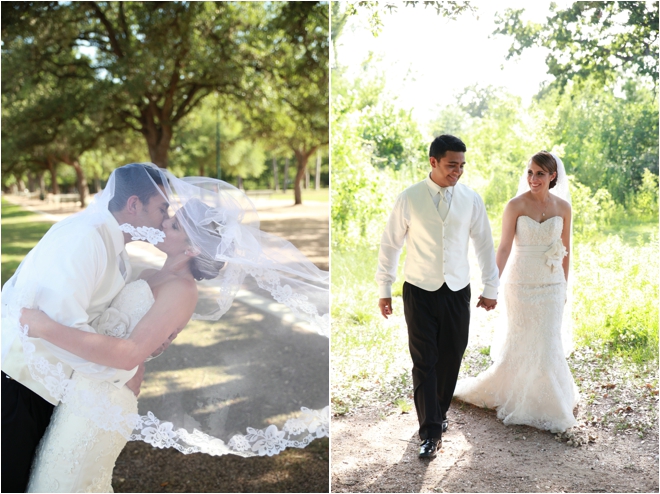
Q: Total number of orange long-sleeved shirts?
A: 0